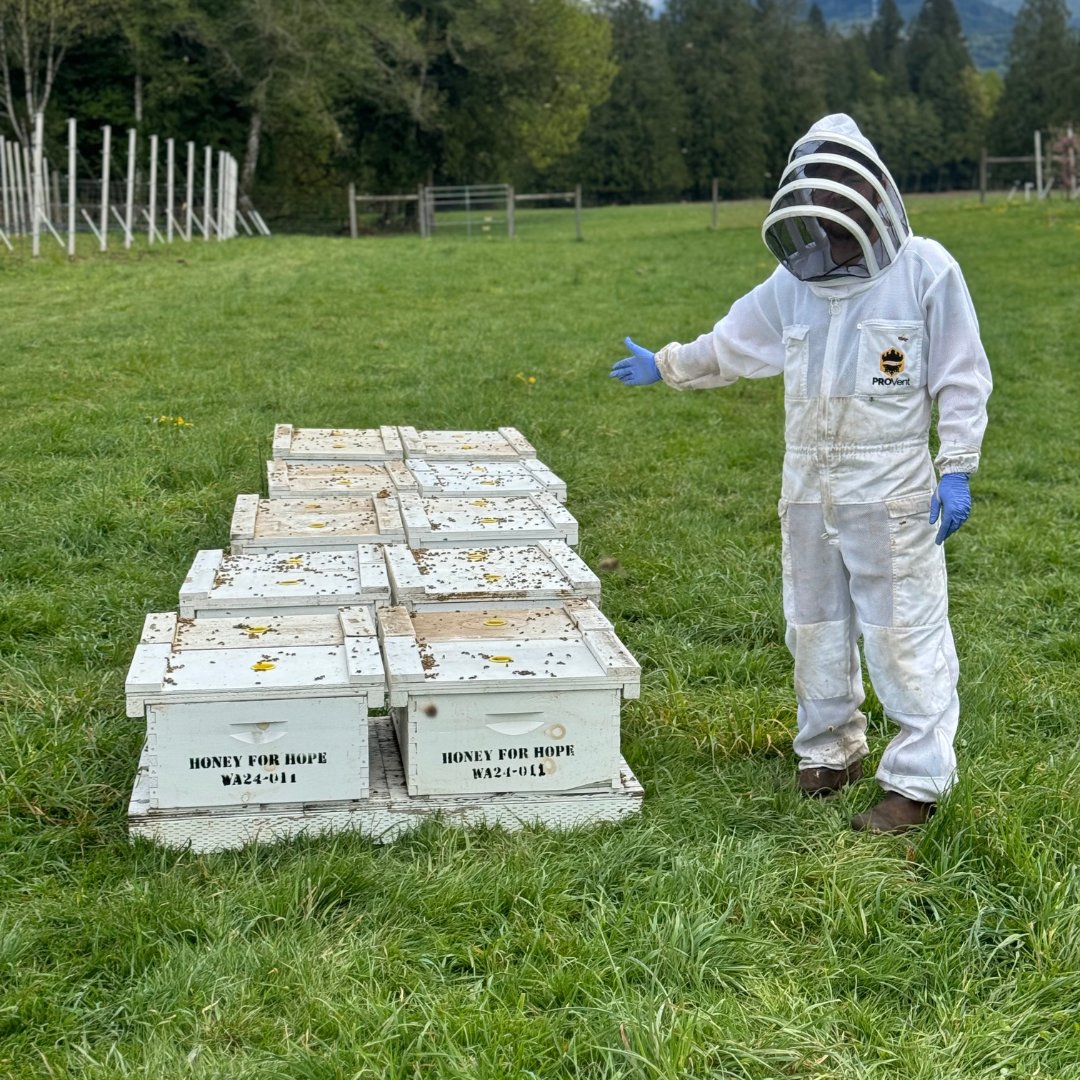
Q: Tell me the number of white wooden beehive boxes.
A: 10